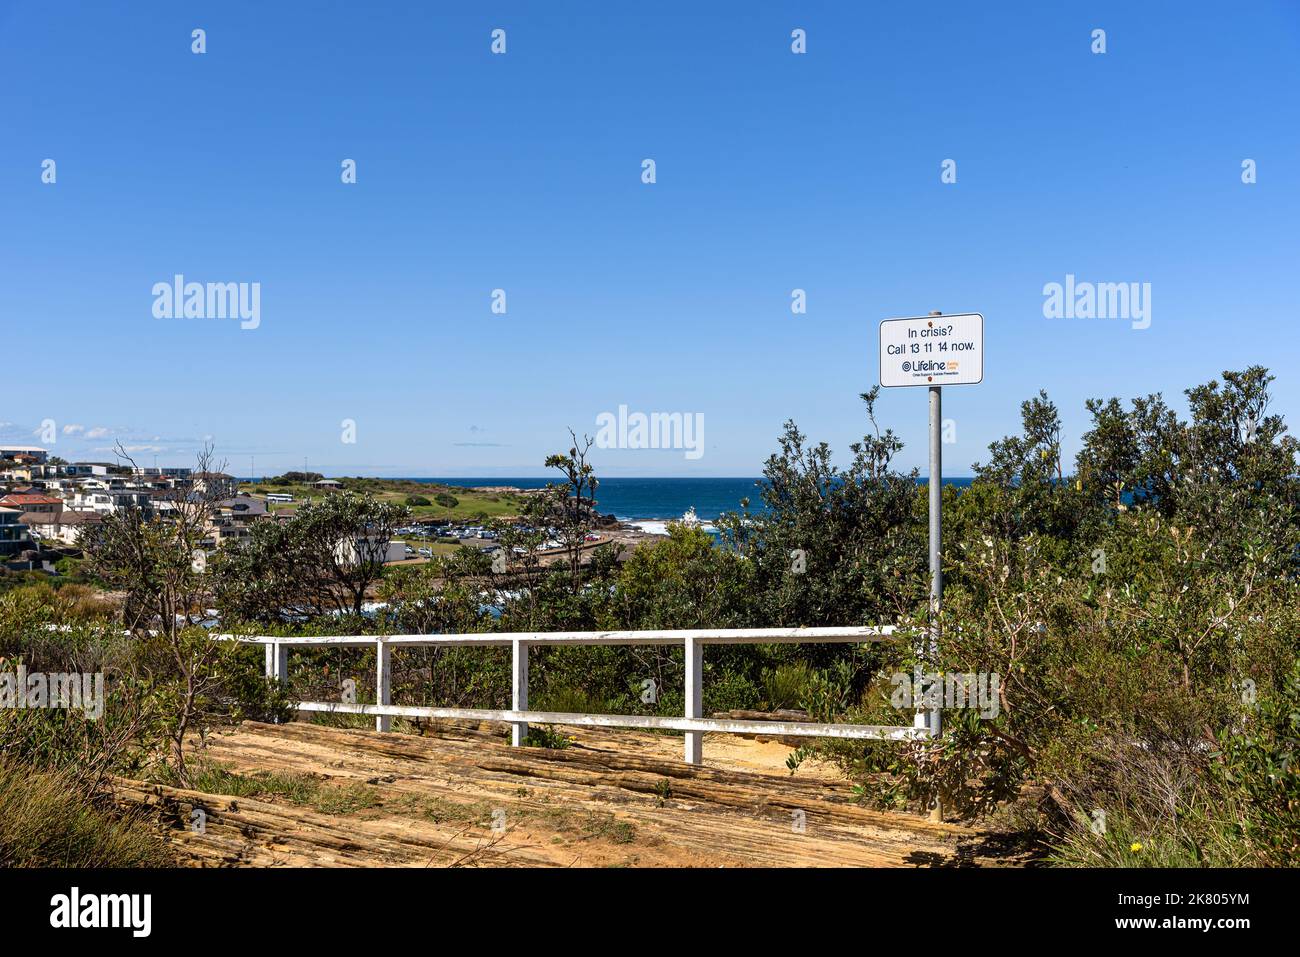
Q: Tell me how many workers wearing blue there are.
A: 0